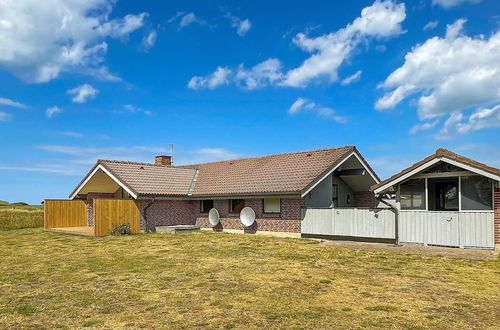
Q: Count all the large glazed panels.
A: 3